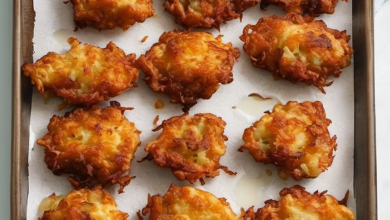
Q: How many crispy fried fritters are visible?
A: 12